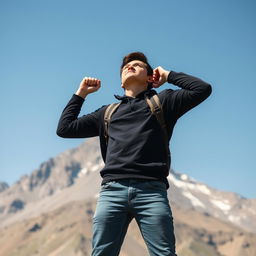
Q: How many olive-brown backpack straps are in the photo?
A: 2